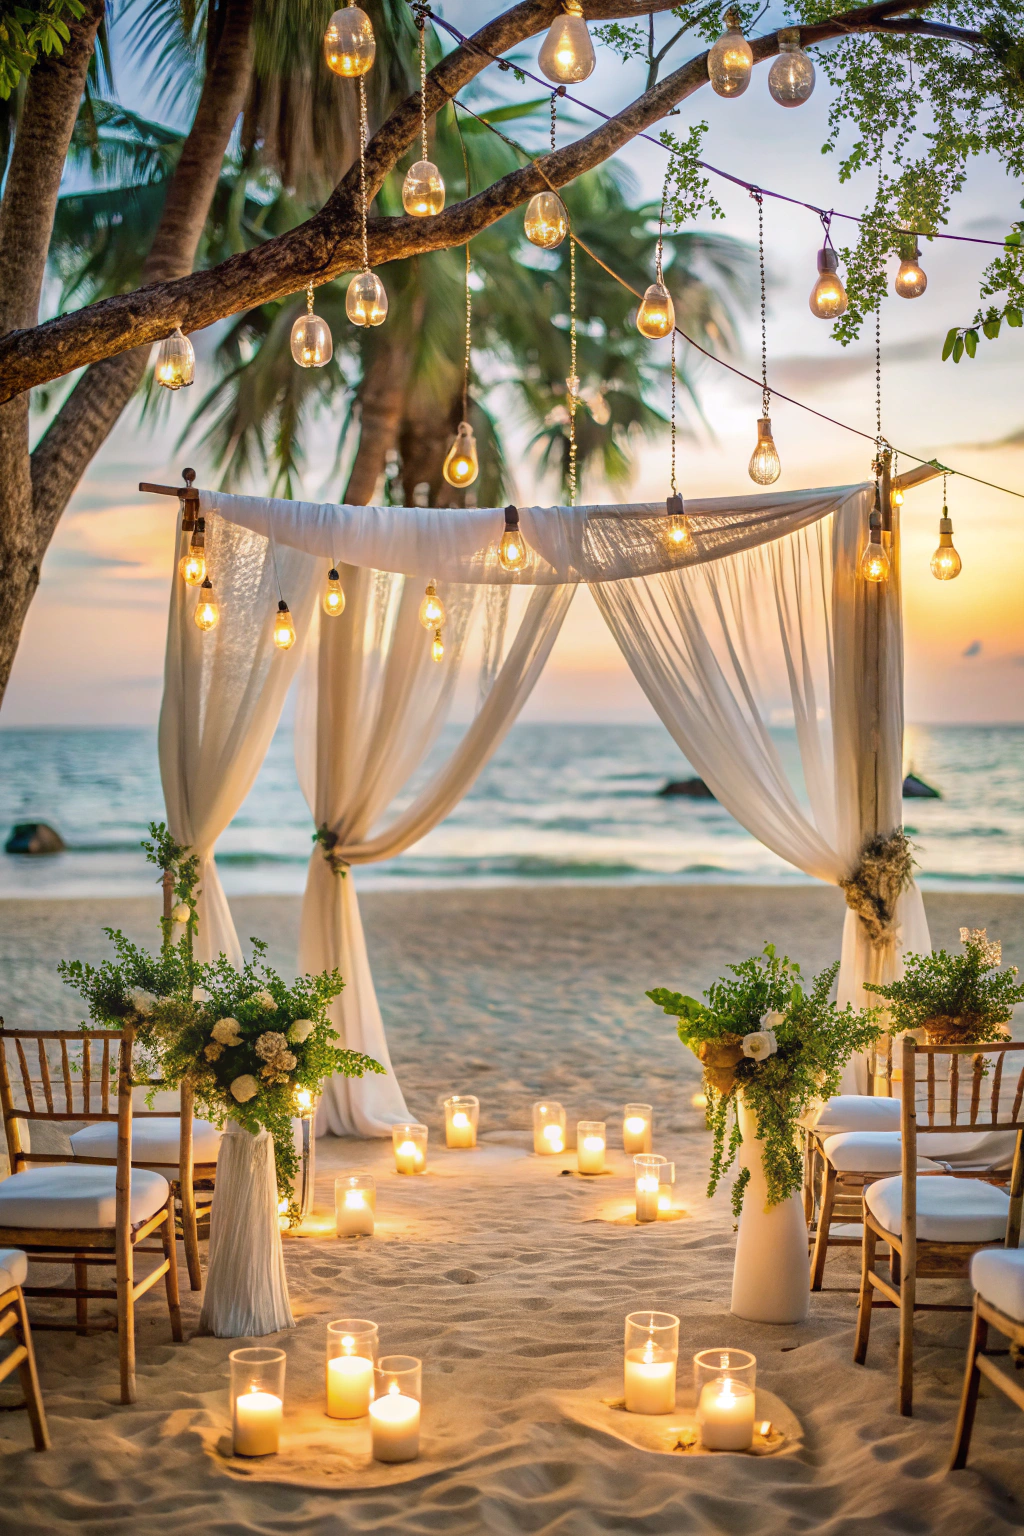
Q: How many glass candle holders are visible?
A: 12